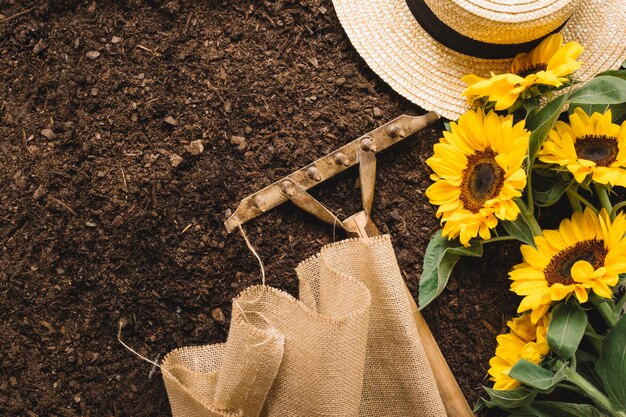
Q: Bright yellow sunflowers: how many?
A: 5